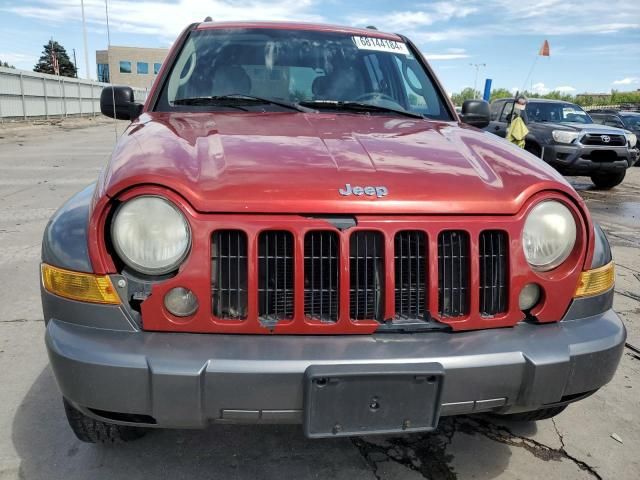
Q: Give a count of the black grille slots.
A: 7